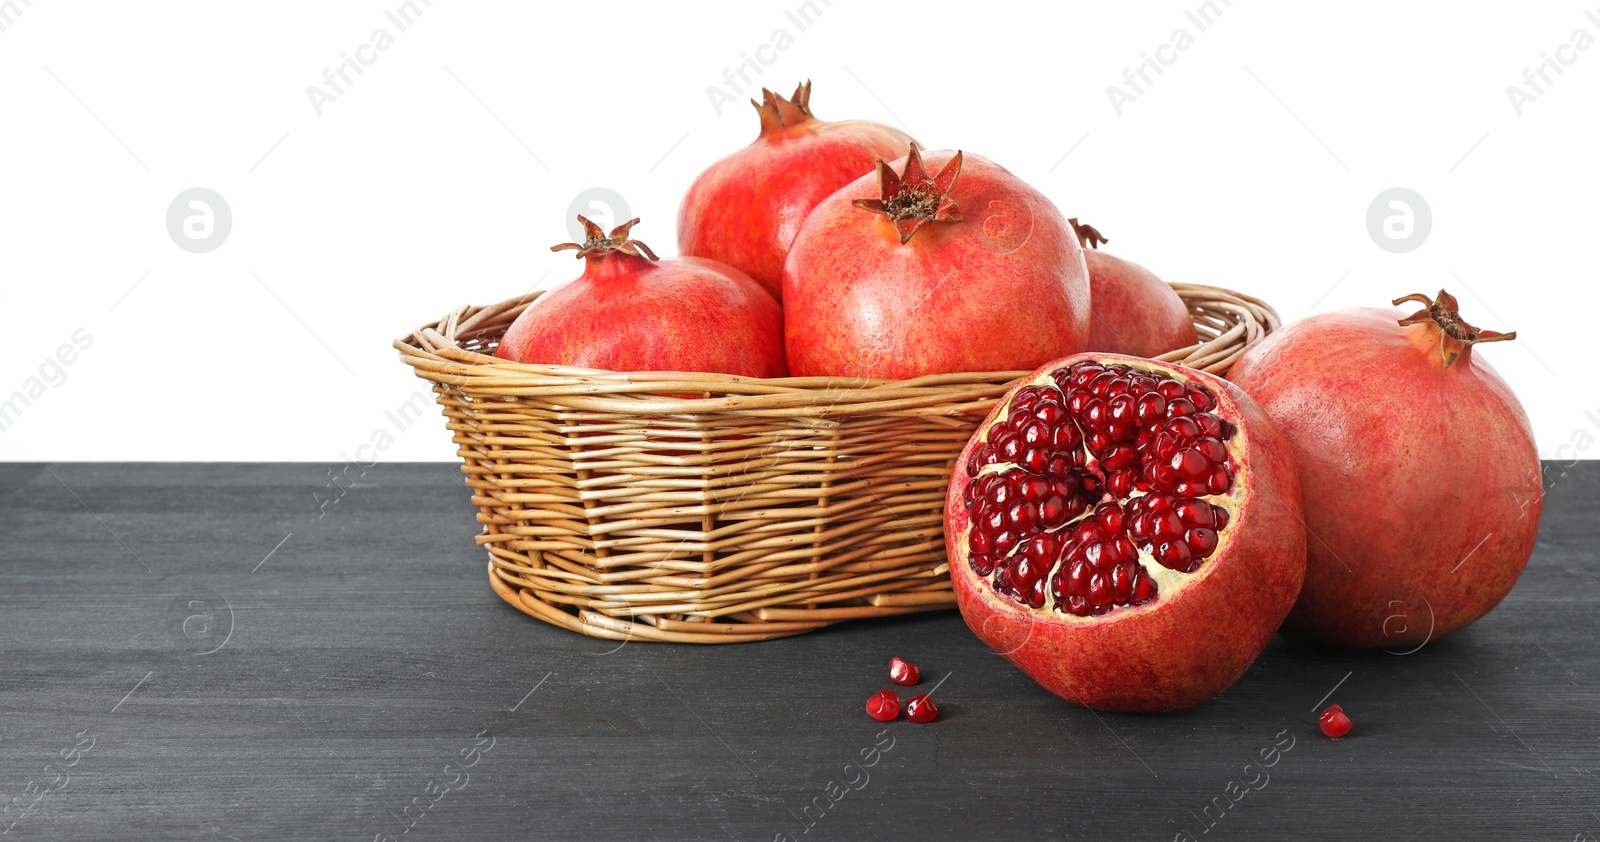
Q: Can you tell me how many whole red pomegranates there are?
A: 5